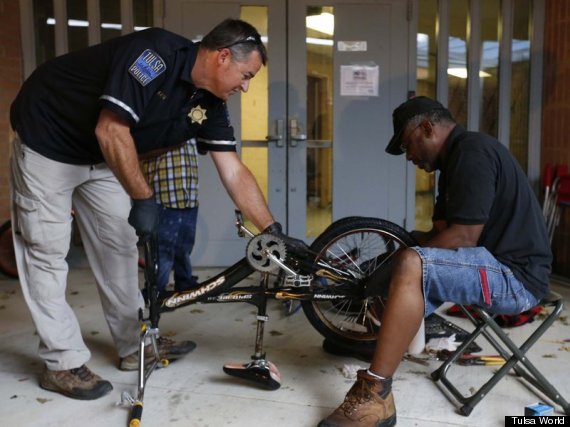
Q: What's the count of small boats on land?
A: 0